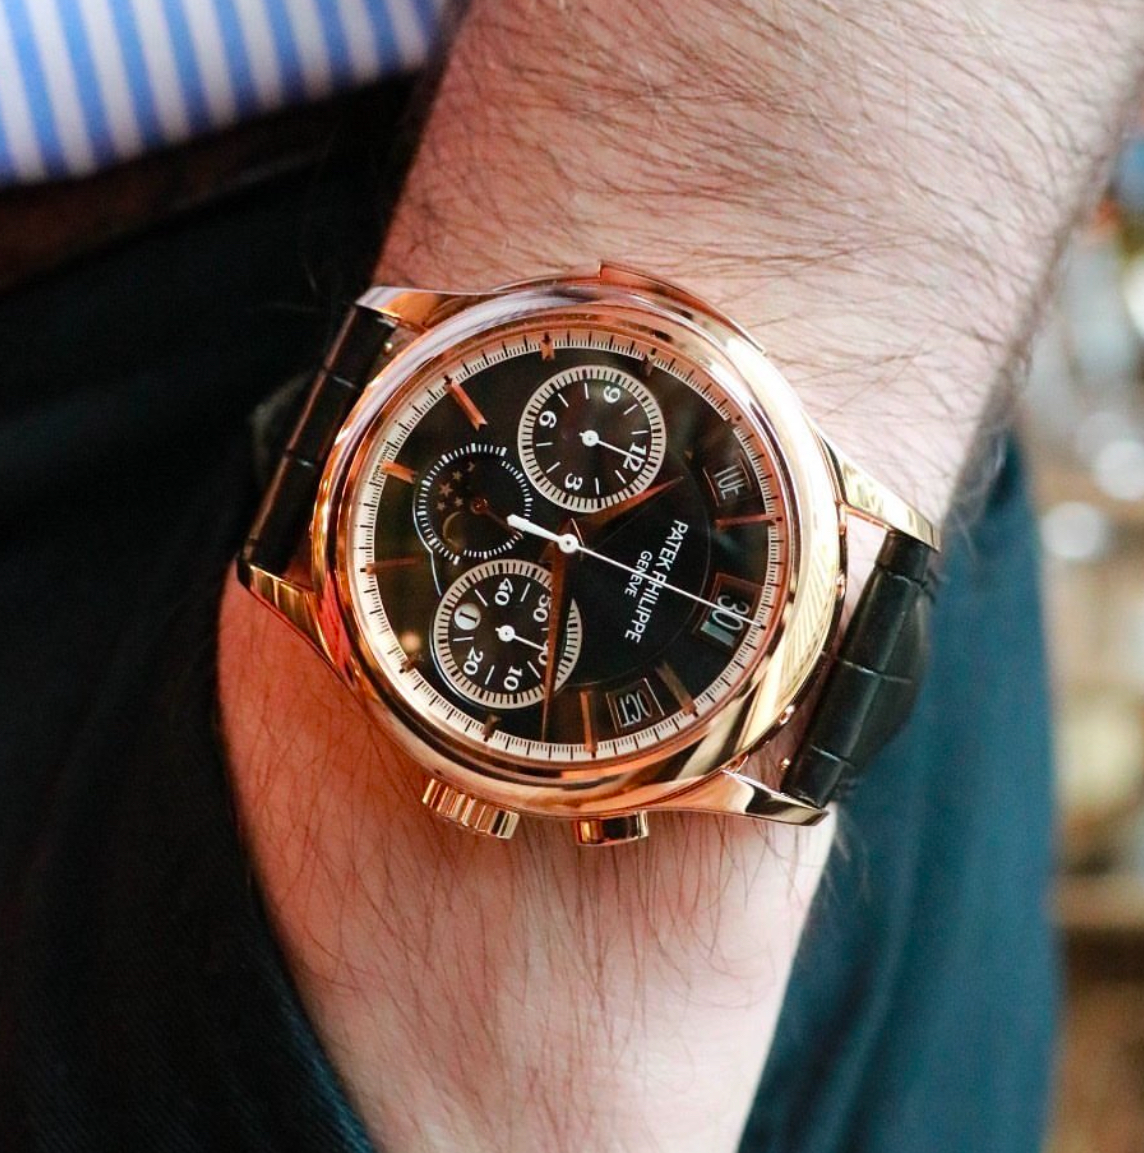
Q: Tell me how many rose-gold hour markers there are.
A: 11